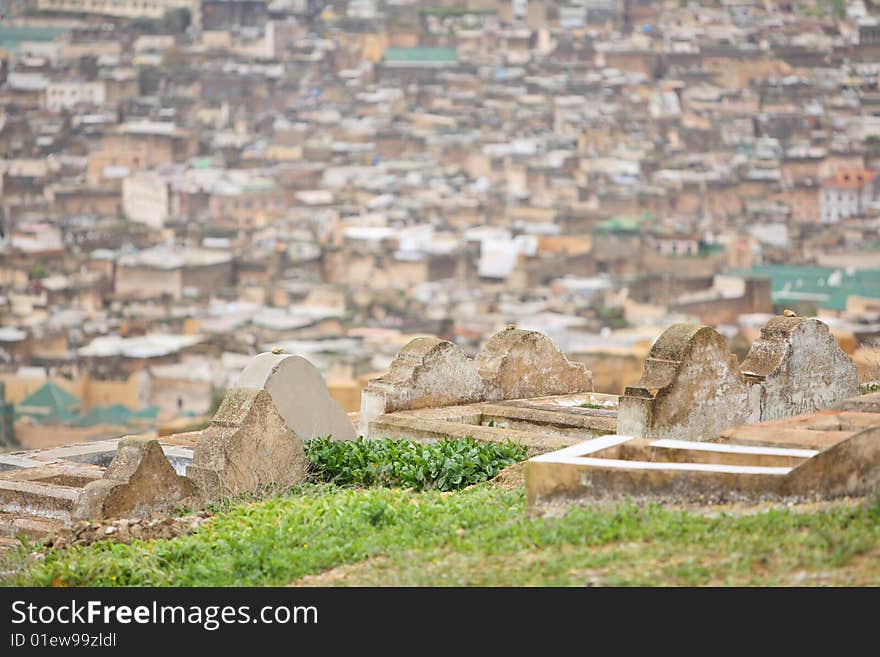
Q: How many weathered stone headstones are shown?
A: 7